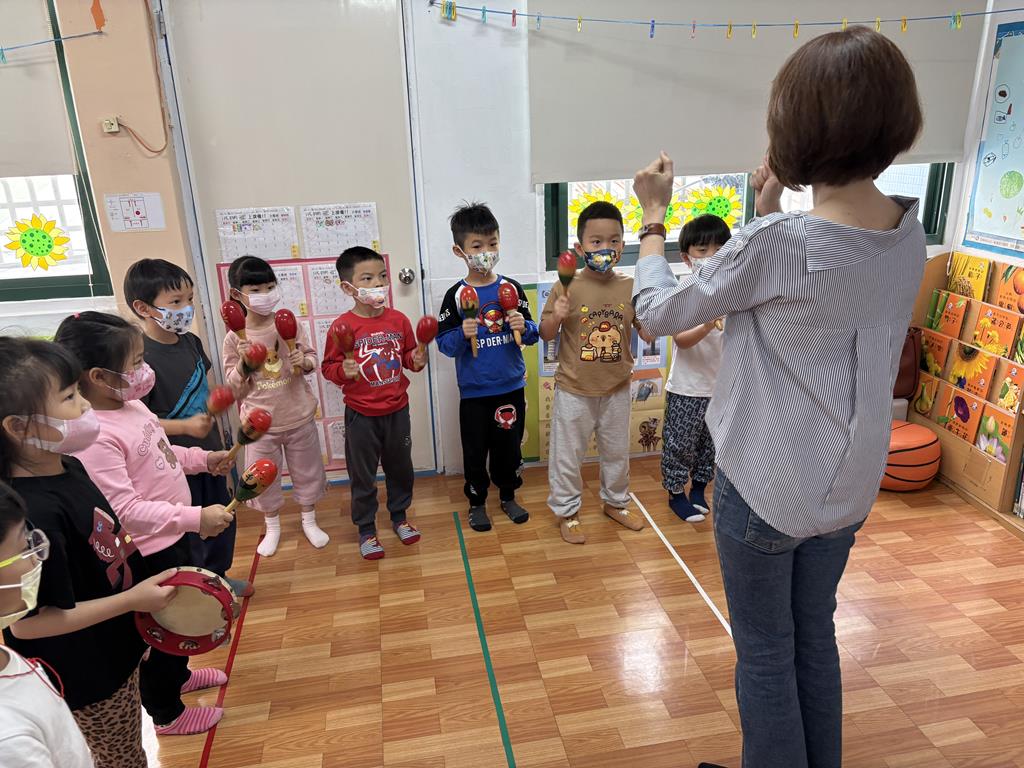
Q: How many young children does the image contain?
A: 9